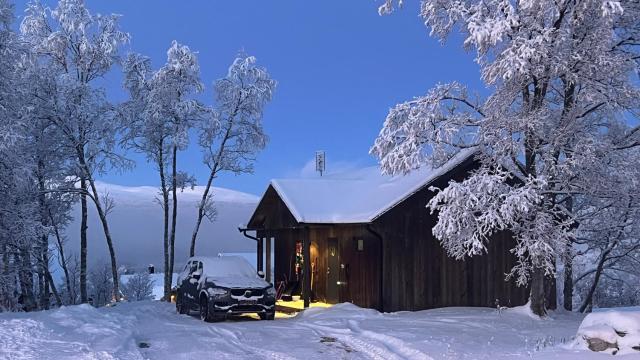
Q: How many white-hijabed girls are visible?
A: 0